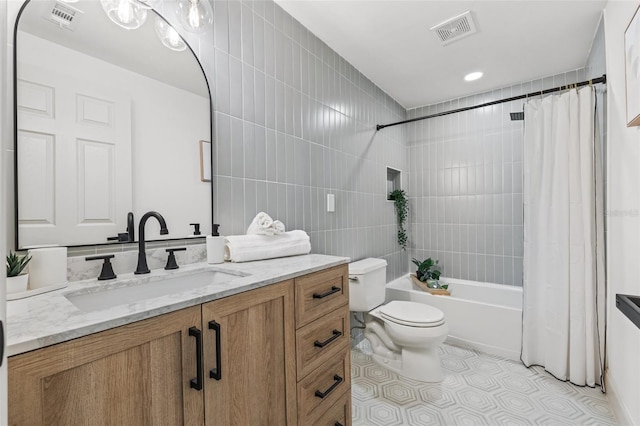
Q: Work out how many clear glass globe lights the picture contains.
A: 3